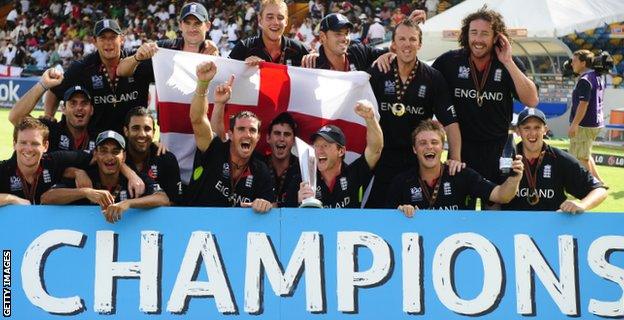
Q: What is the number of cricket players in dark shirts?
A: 15